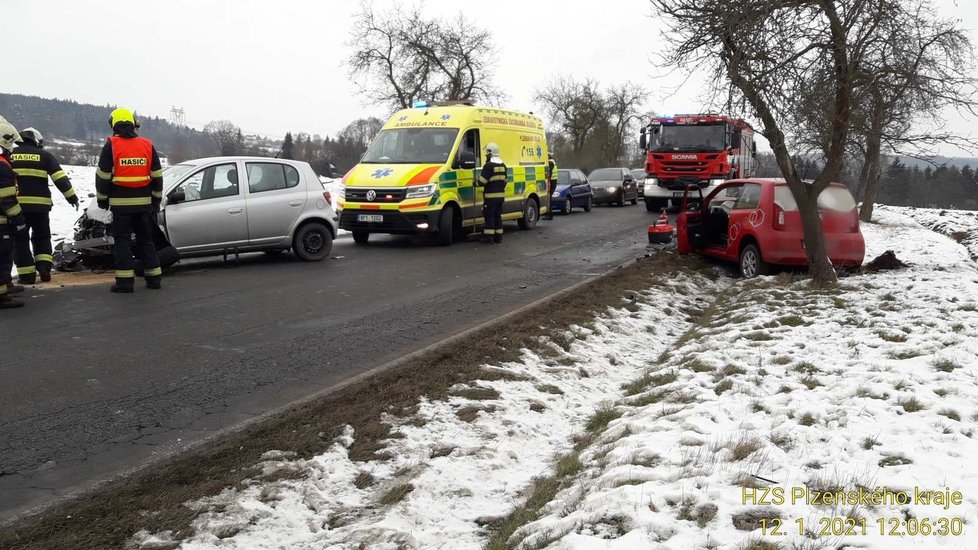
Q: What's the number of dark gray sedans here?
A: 1